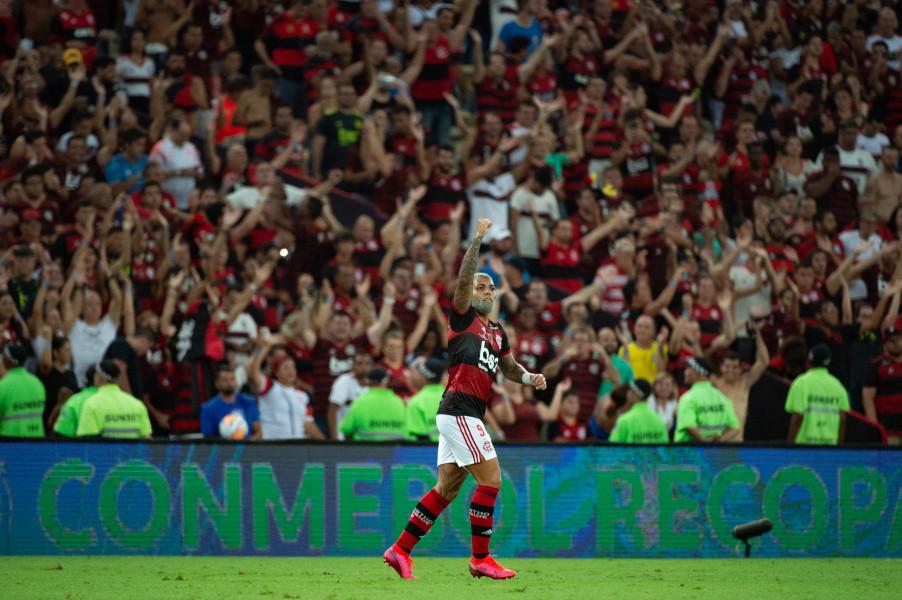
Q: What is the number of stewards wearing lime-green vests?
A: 8